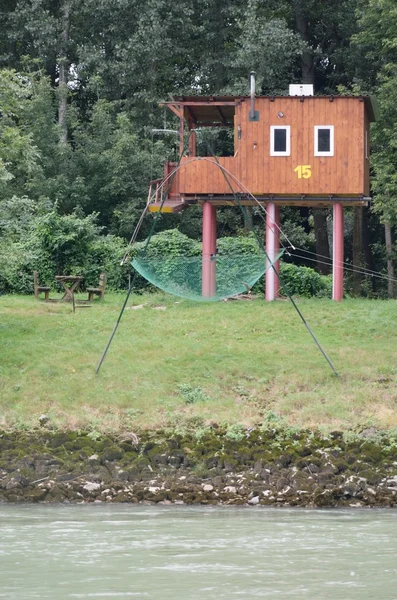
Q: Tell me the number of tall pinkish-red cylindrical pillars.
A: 3